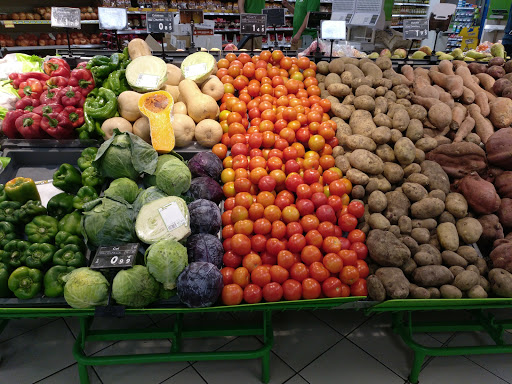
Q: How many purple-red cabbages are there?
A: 5